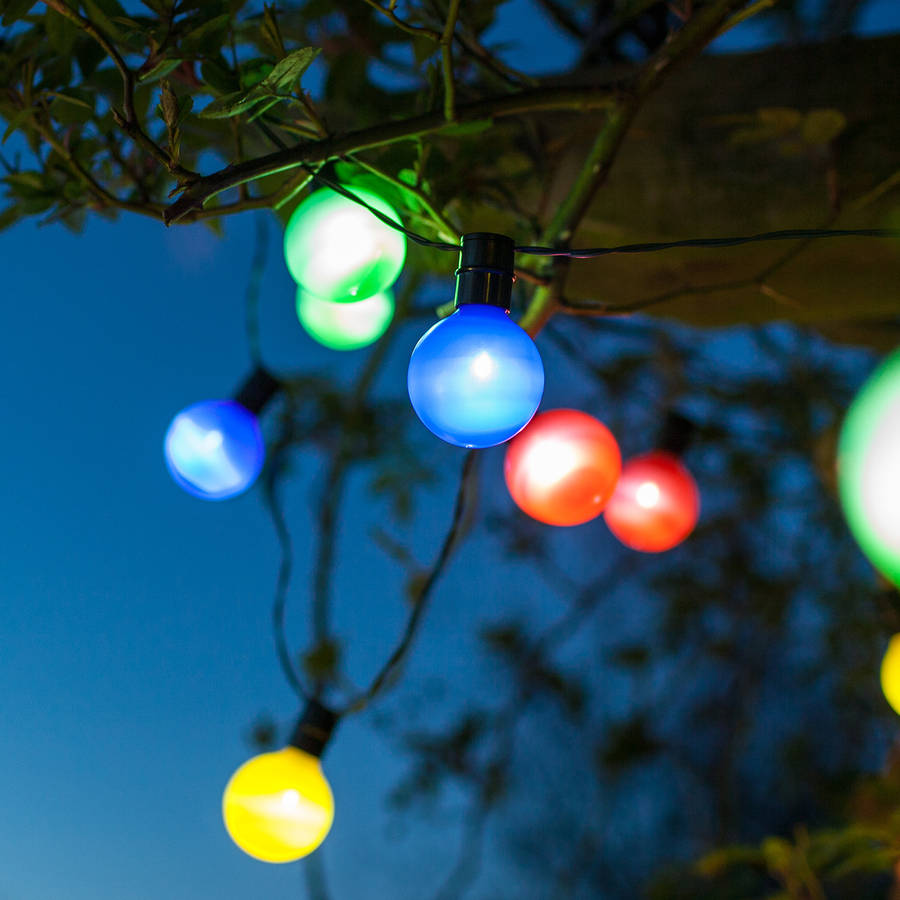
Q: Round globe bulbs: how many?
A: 9